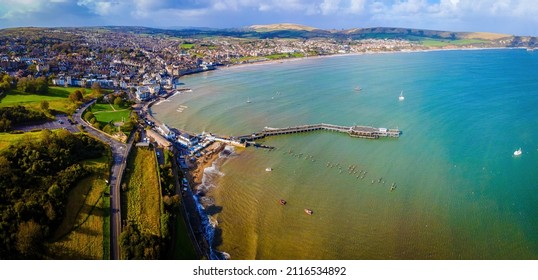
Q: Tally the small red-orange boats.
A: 2